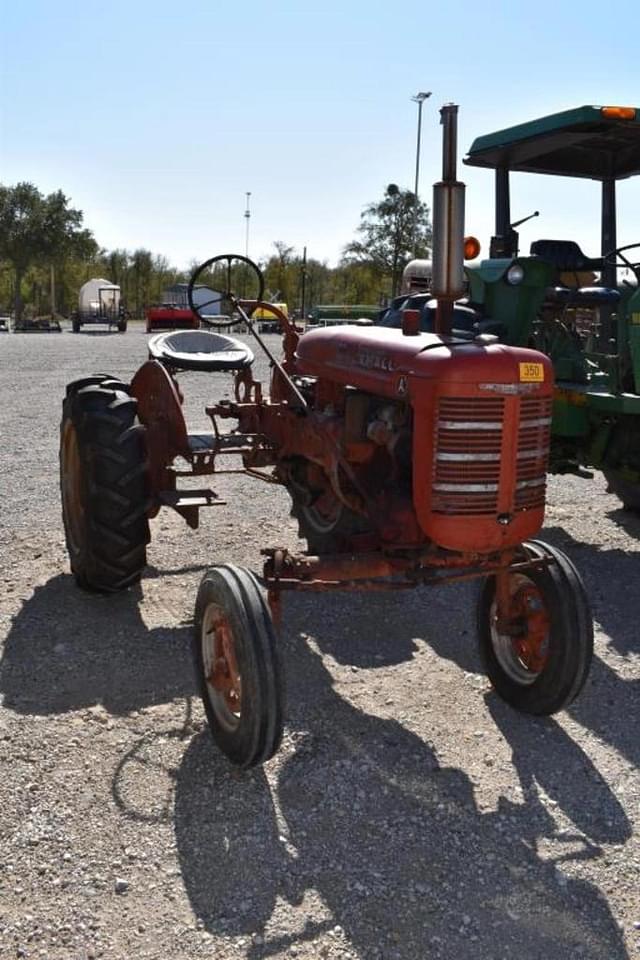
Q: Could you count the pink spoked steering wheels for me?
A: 0